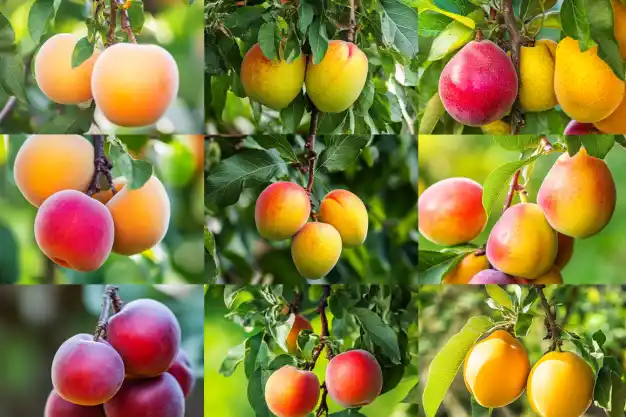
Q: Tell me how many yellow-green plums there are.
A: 2